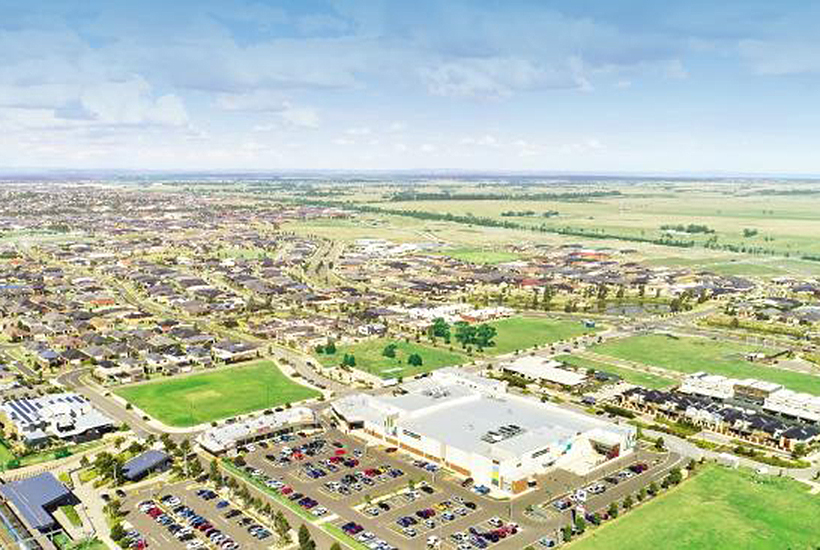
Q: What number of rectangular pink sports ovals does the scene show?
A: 0